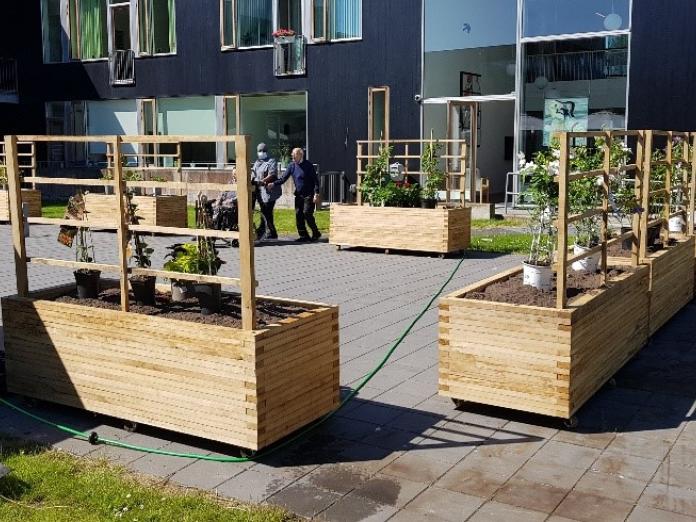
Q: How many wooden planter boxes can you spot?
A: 6